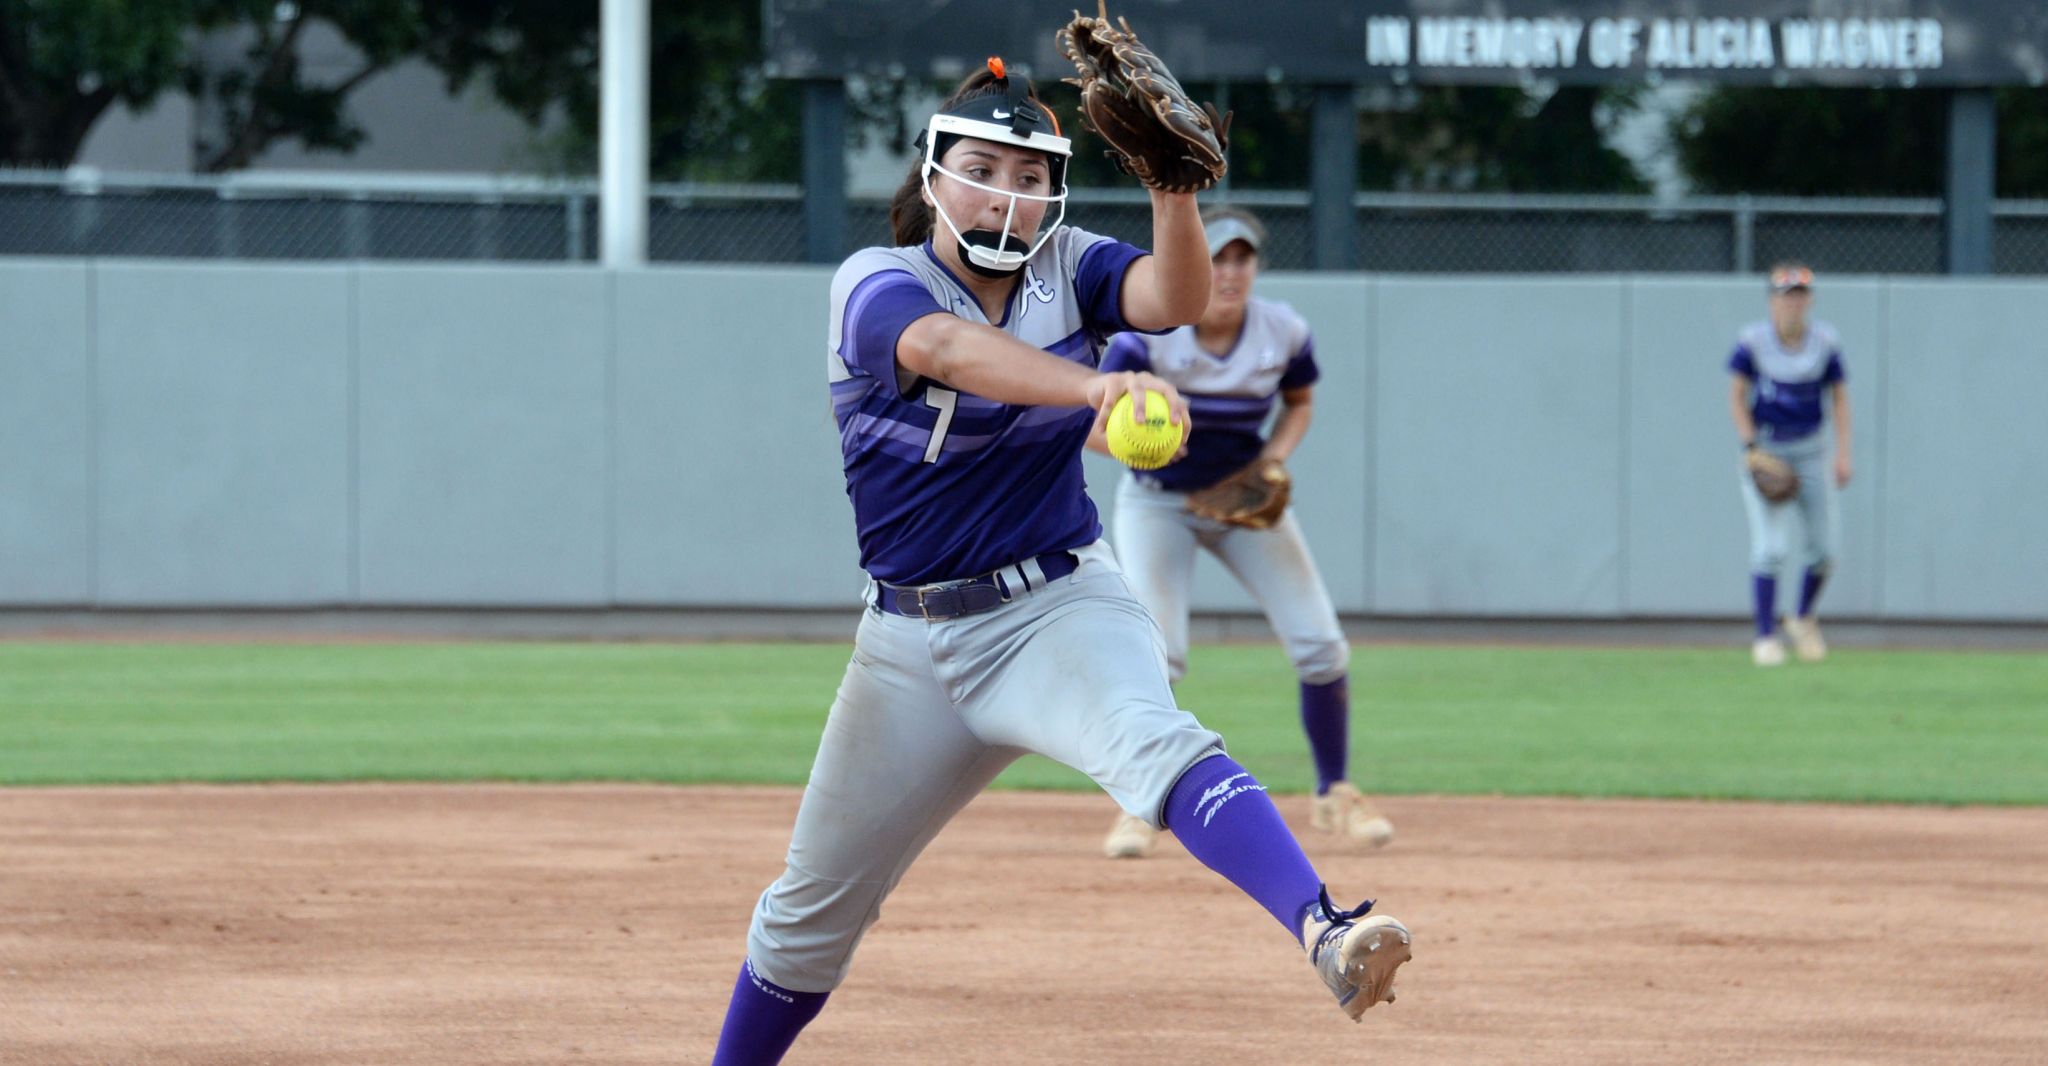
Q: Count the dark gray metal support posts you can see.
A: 3